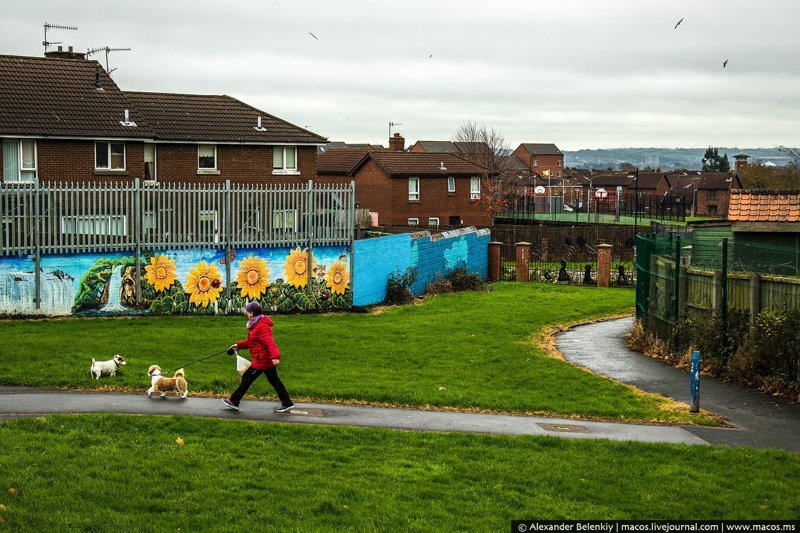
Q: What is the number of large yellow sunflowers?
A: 5